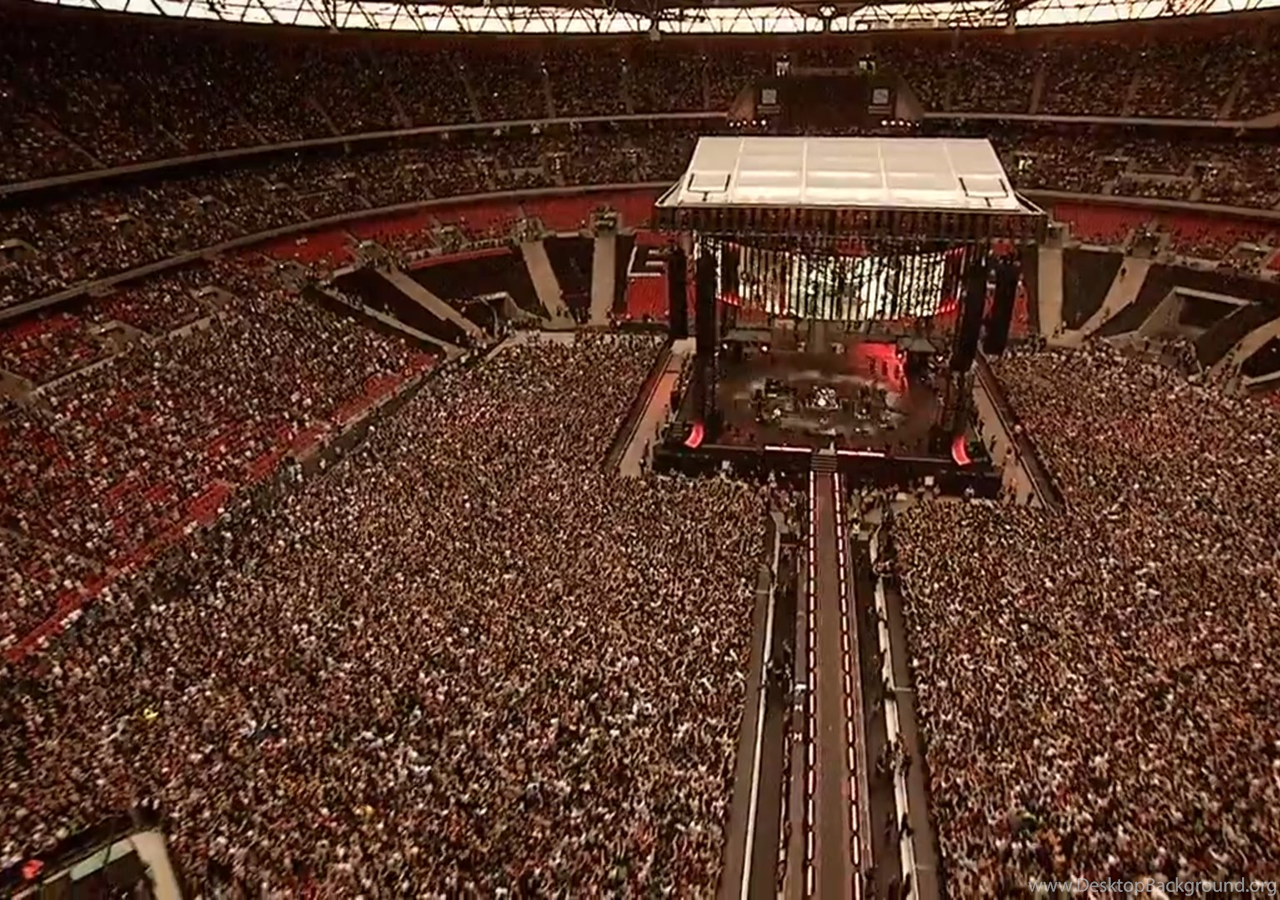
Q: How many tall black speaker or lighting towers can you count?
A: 4